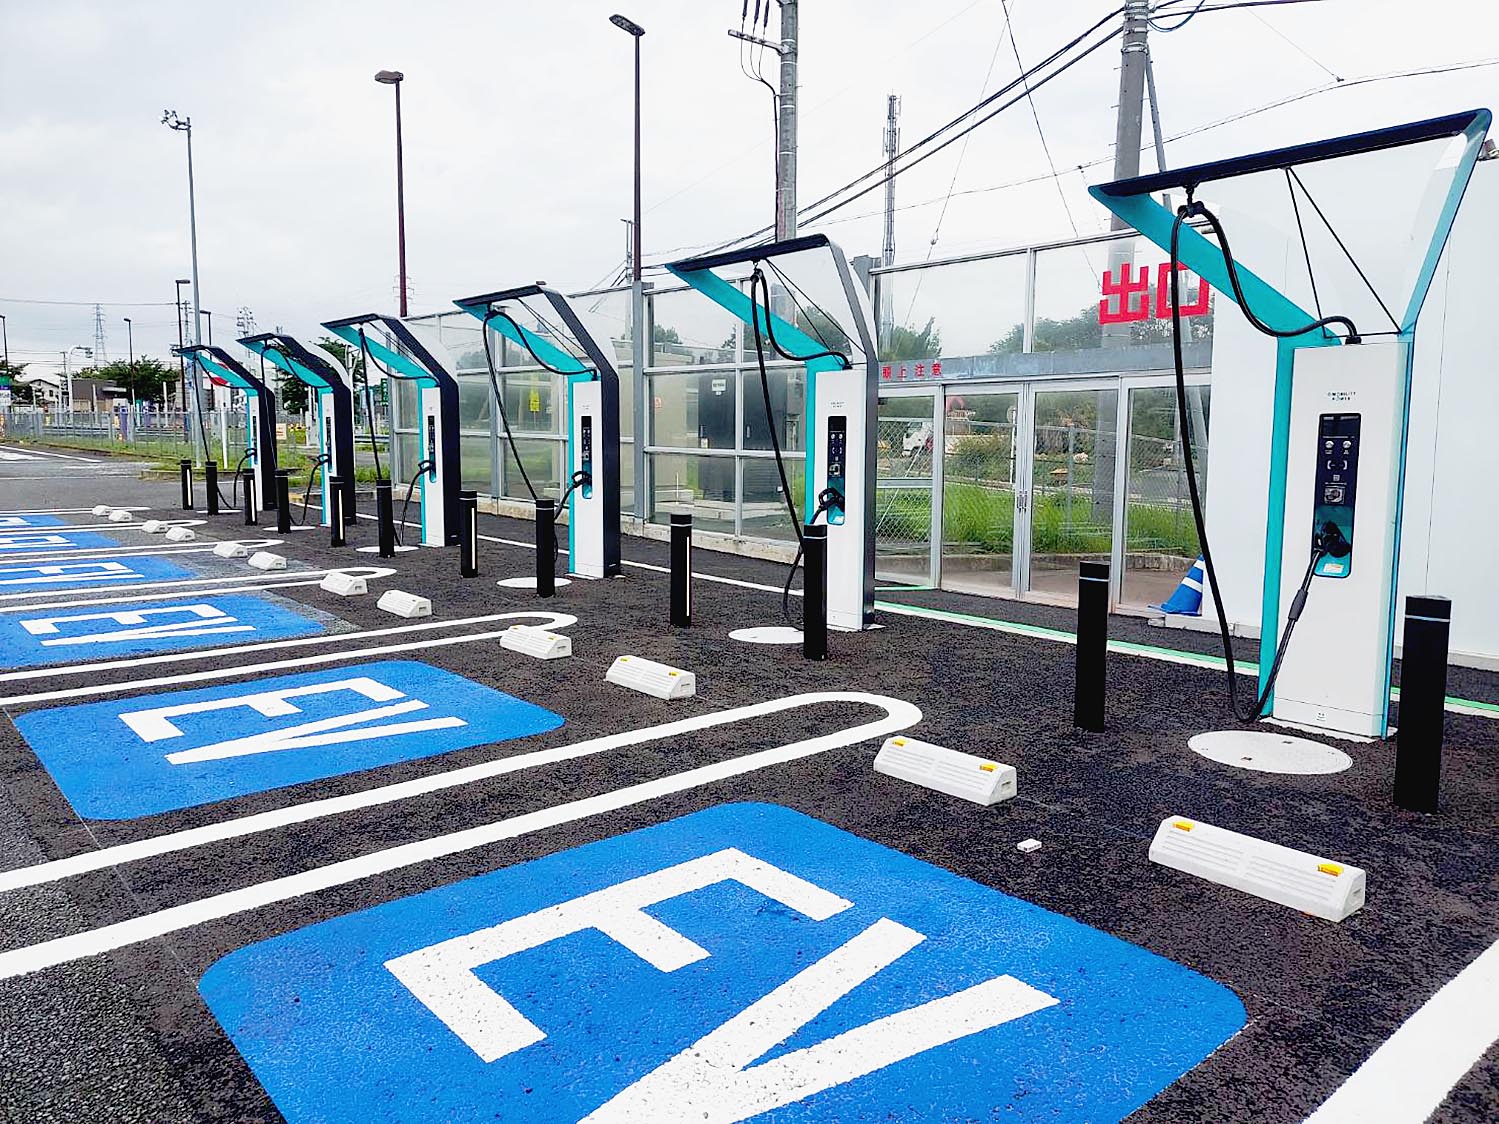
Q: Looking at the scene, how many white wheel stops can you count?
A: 12